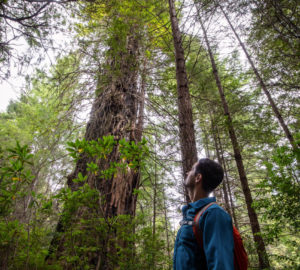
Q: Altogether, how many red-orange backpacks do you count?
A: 1